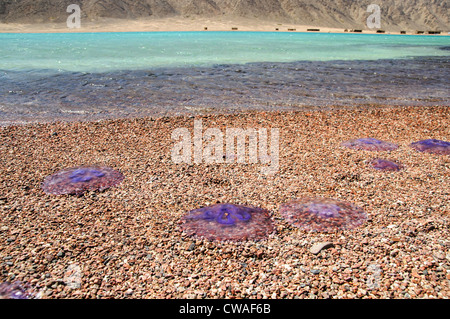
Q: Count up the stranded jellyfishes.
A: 7